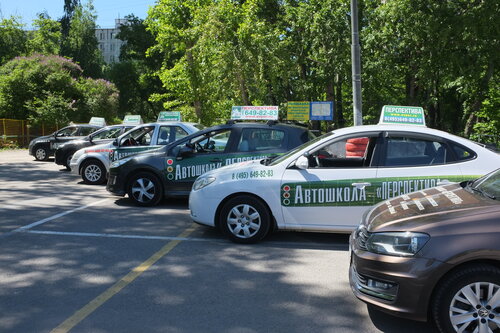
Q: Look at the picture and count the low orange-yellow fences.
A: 1